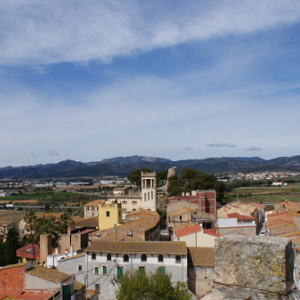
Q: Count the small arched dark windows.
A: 6